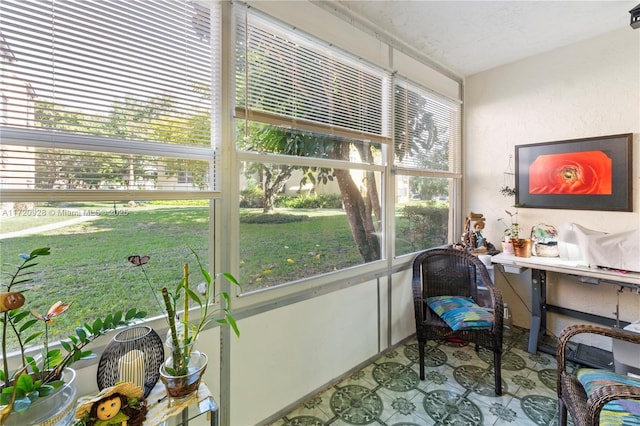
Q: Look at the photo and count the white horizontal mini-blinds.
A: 3